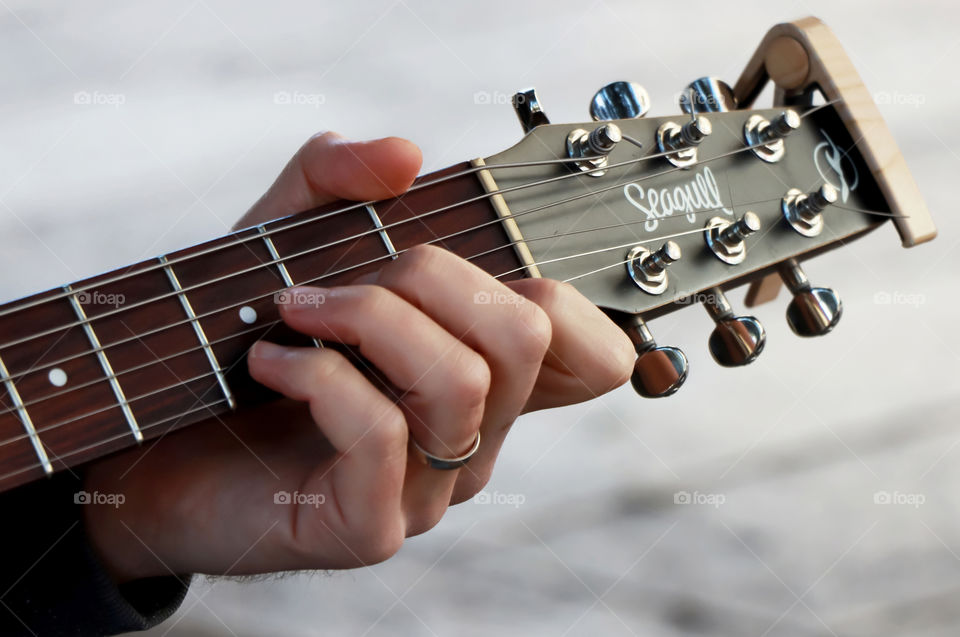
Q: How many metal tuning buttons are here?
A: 6